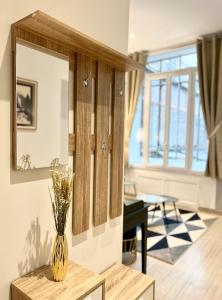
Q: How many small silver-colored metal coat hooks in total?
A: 3